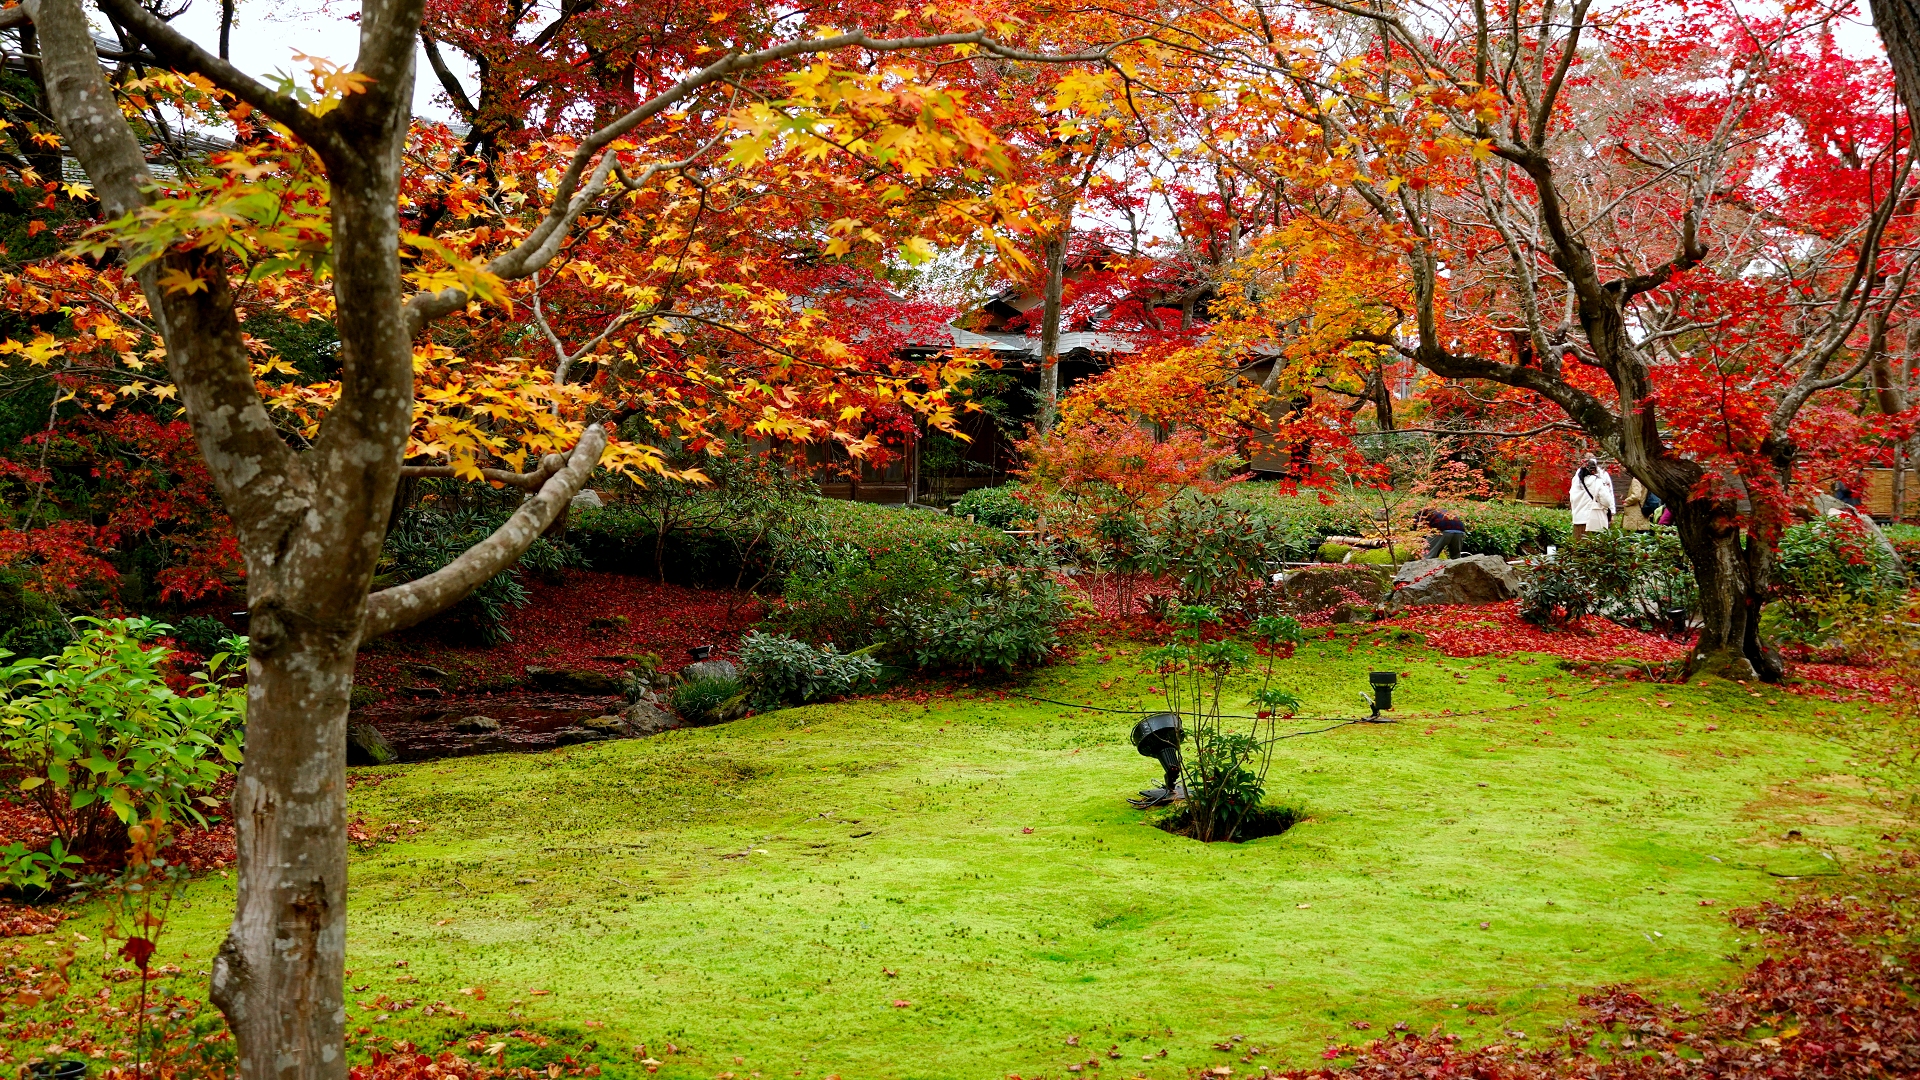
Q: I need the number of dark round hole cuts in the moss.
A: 1